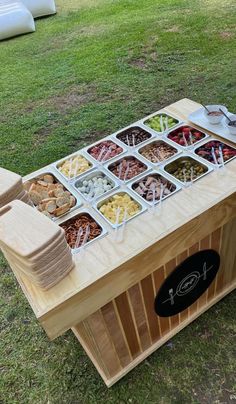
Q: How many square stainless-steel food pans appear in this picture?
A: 13